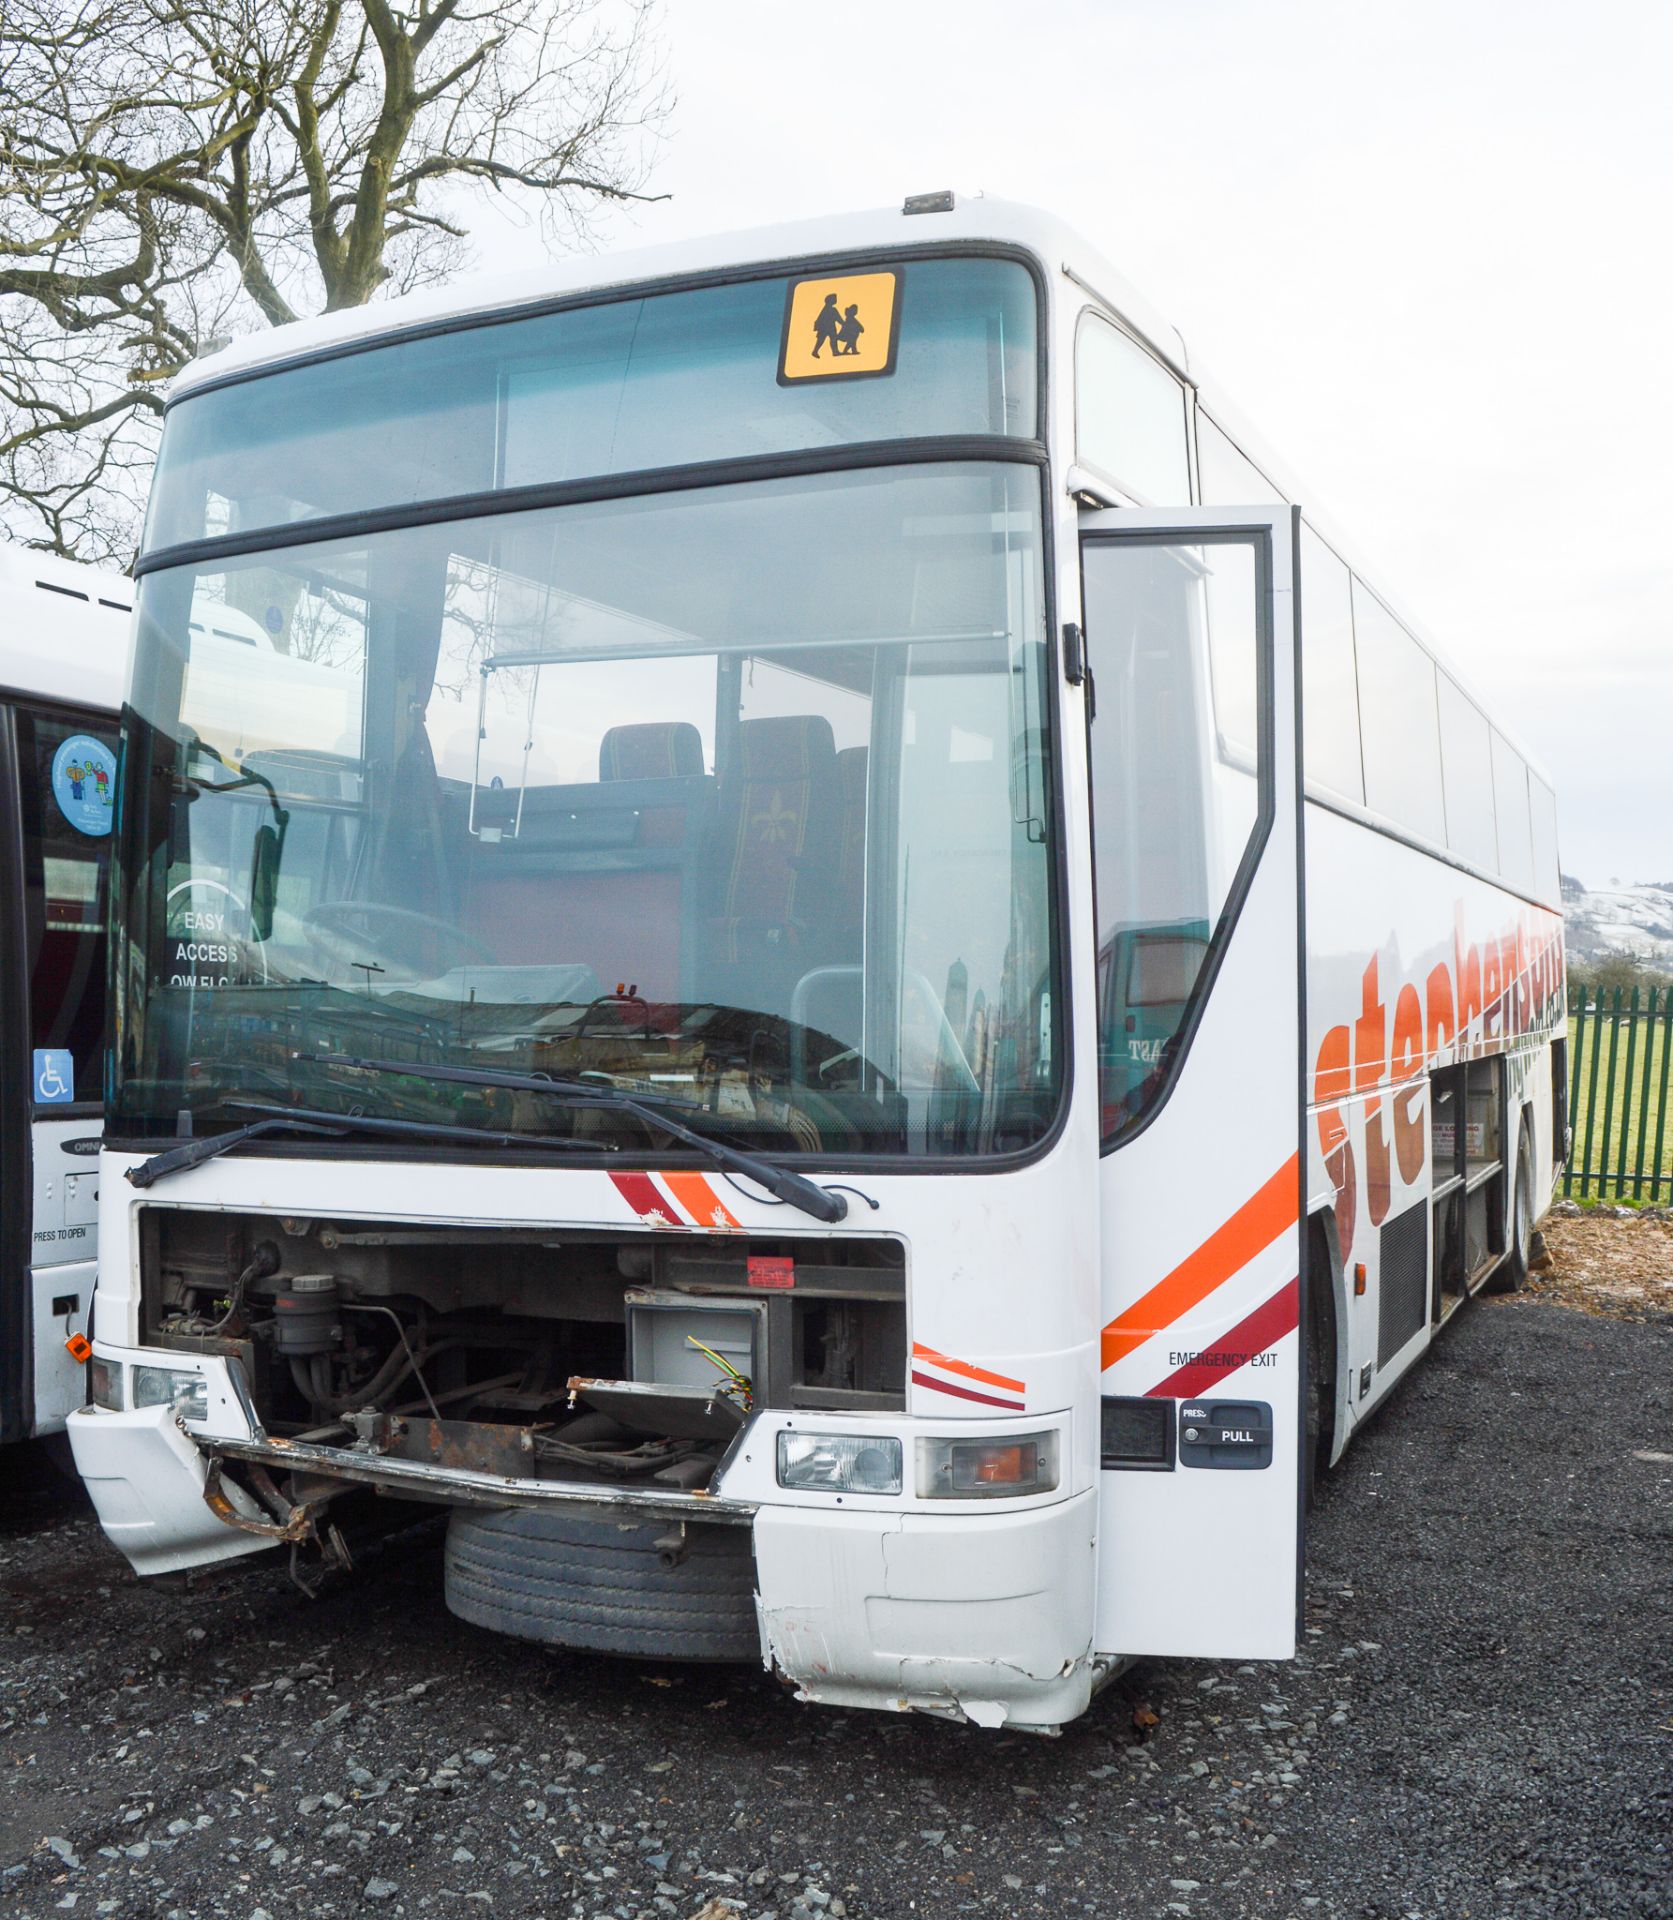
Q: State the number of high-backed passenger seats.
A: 3